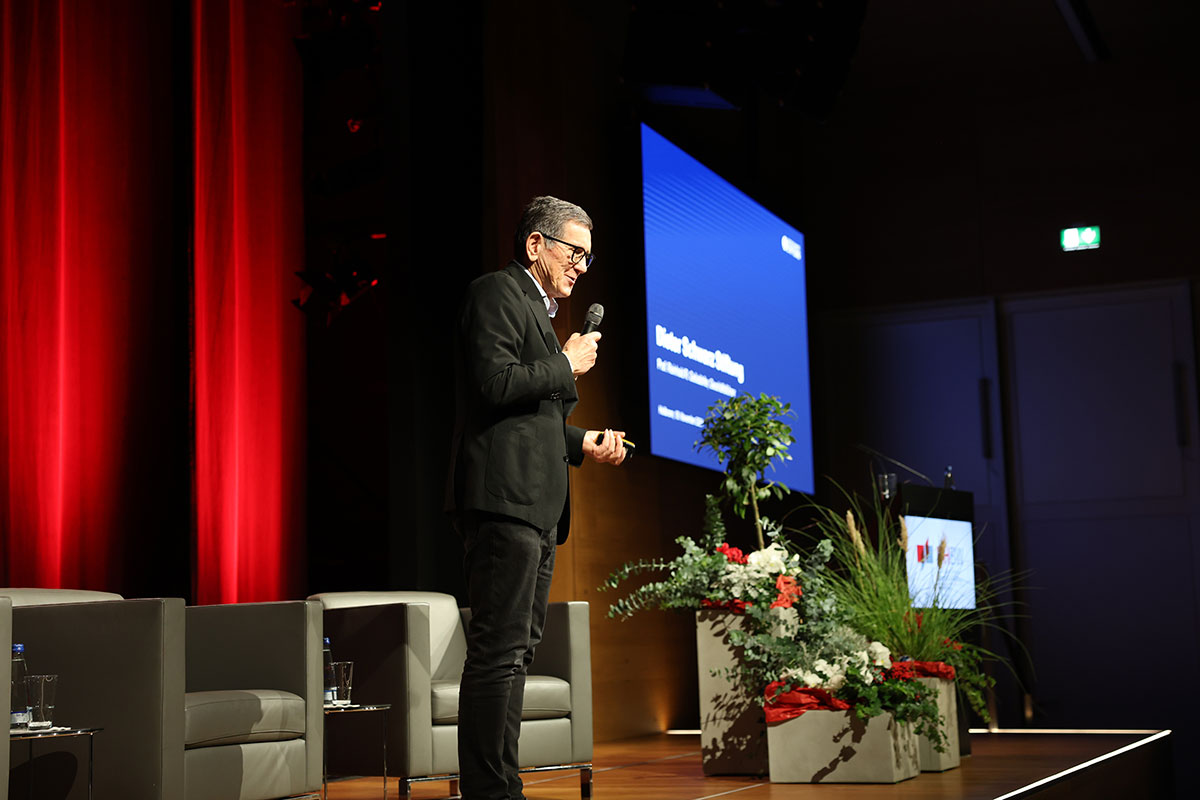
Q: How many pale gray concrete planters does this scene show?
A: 3